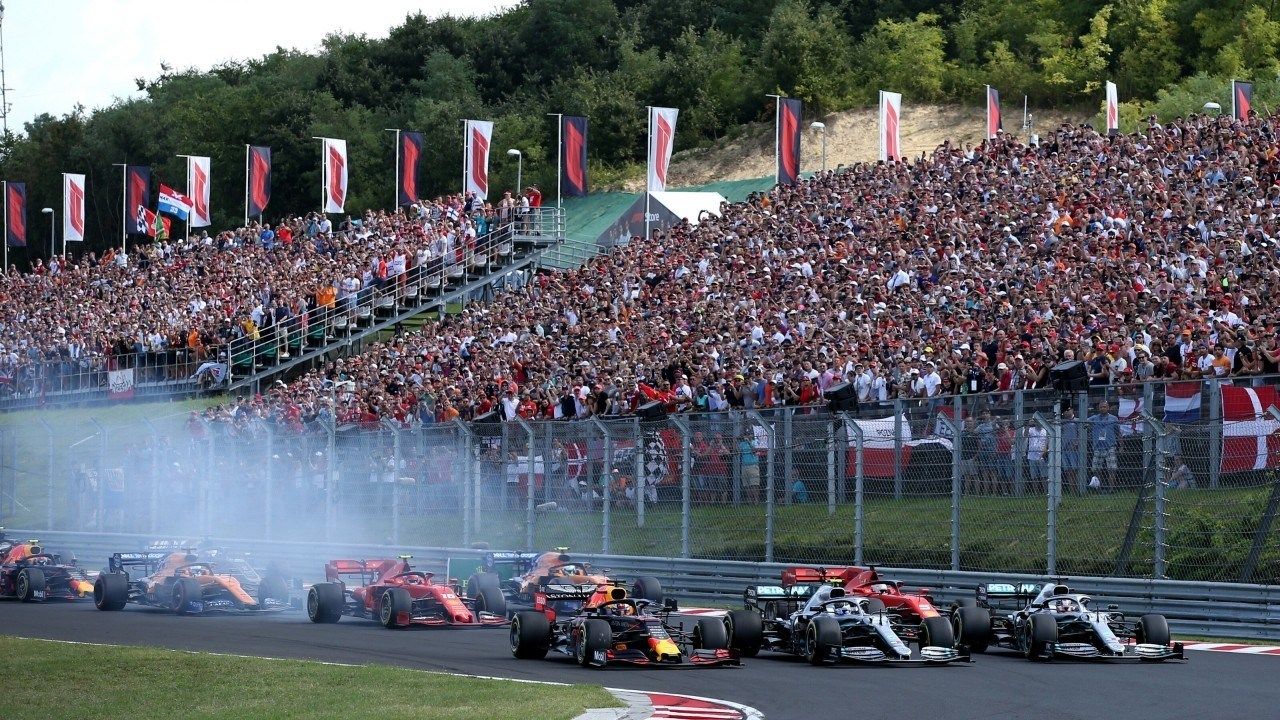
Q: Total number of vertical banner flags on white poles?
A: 15